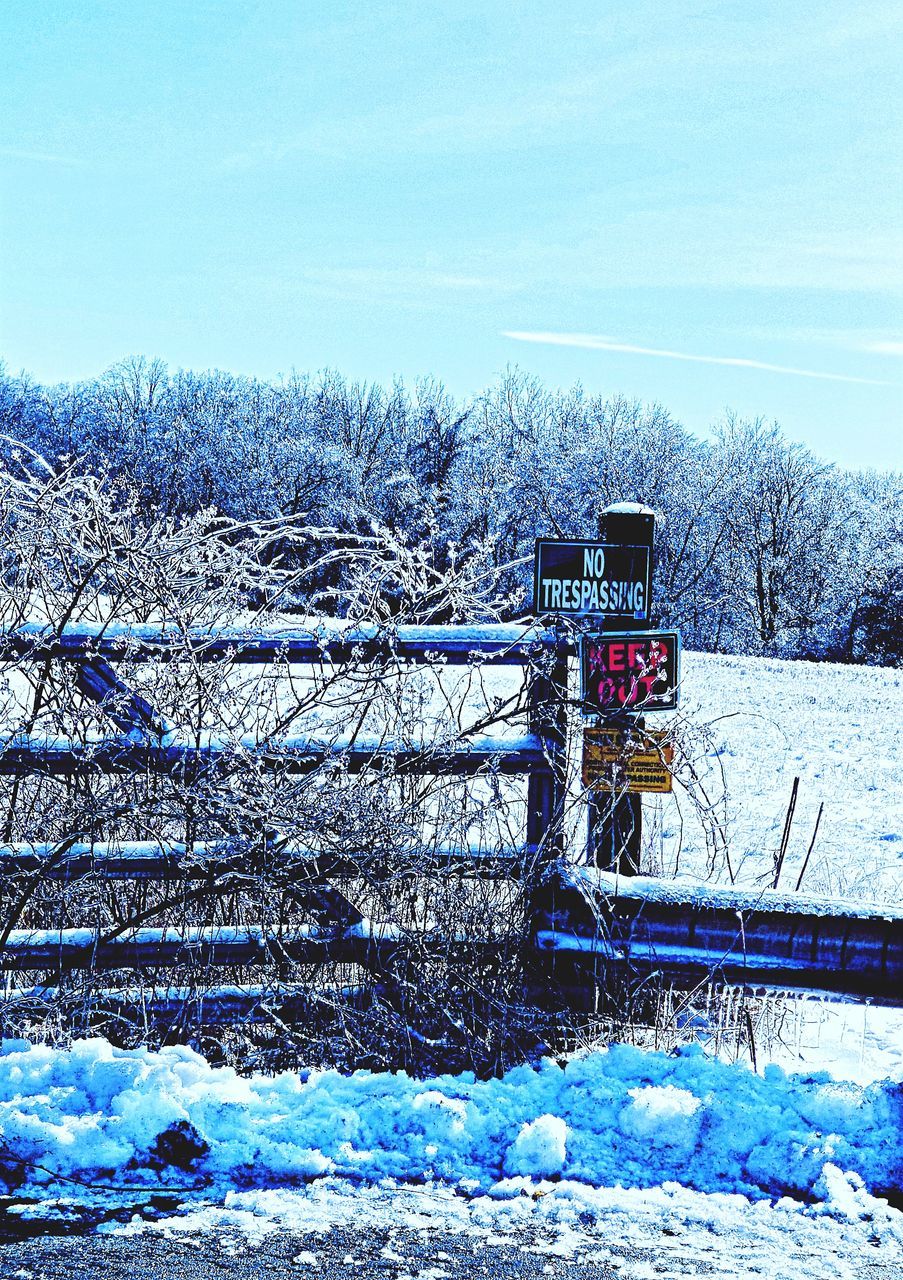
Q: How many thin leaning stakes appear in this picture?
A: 2